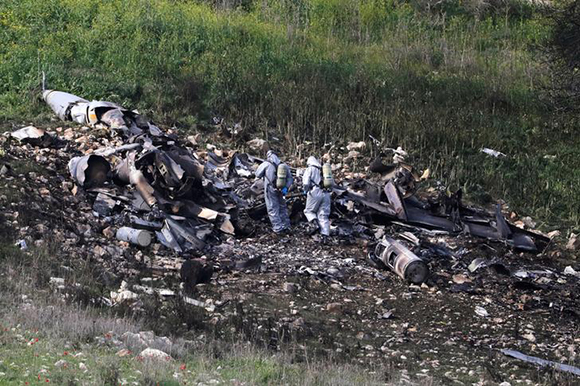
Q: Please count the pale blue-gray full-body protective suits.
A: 2